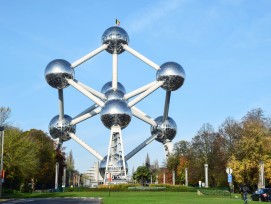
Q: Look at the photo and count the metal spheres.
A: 9